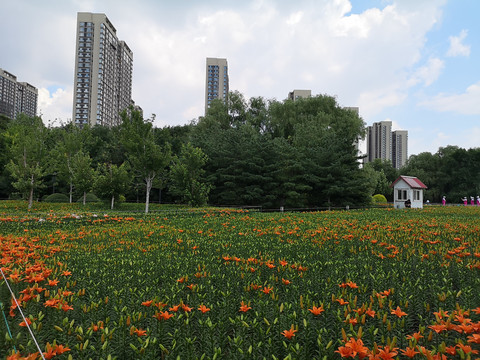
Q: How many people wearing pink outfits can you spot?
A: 4